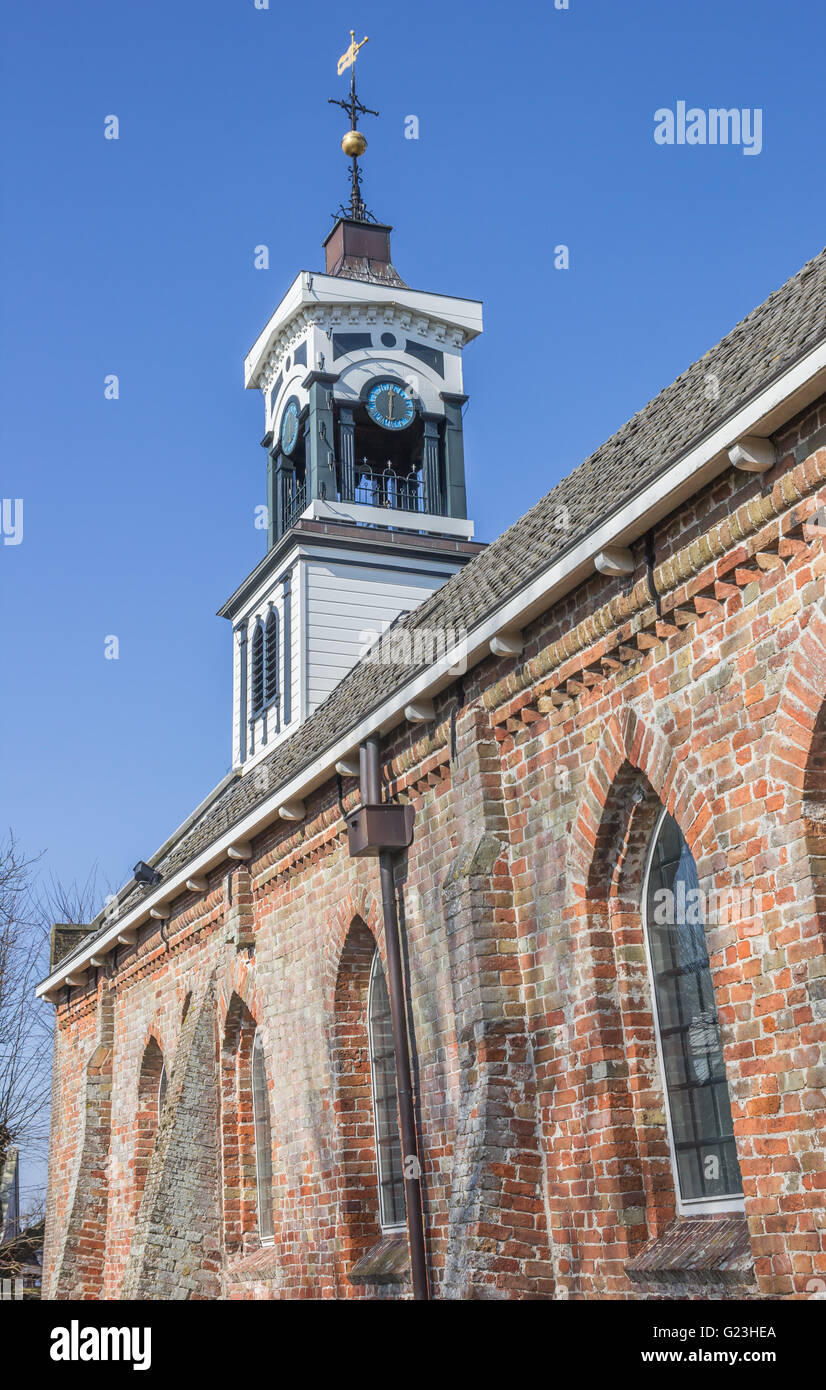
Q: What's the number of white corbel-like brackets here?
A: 13